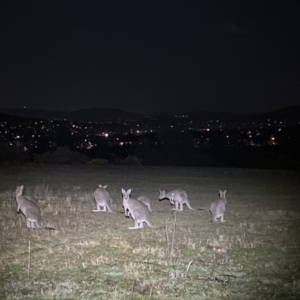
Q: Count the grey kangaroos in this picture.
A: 6